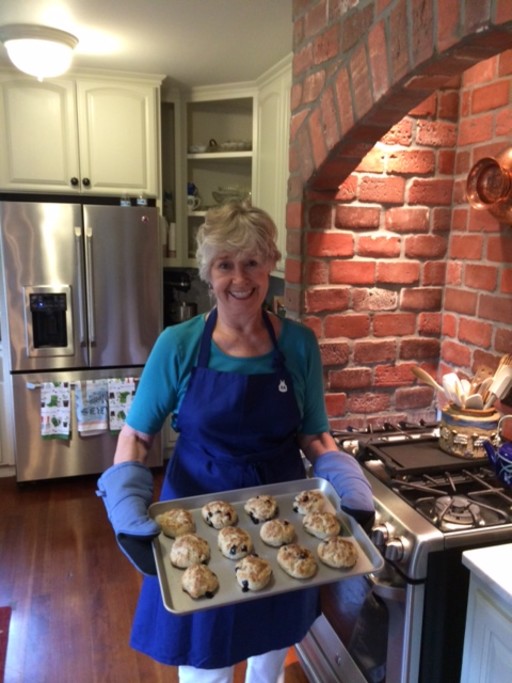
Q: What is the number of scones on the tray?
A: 12